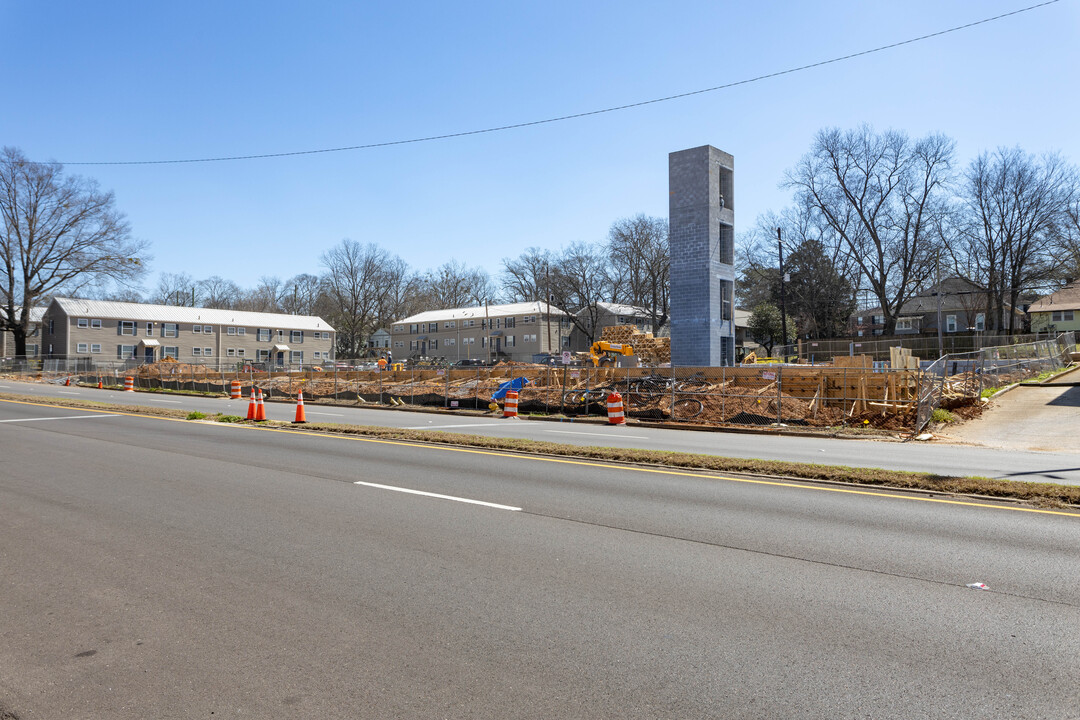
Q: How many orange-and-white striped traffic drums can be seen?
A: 4